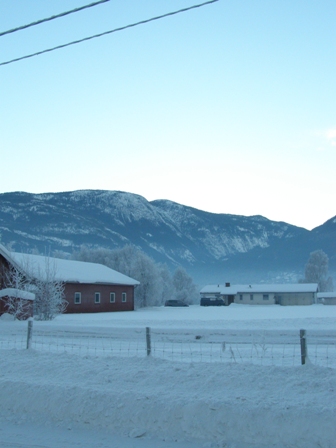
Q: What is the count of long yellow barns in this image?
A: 0